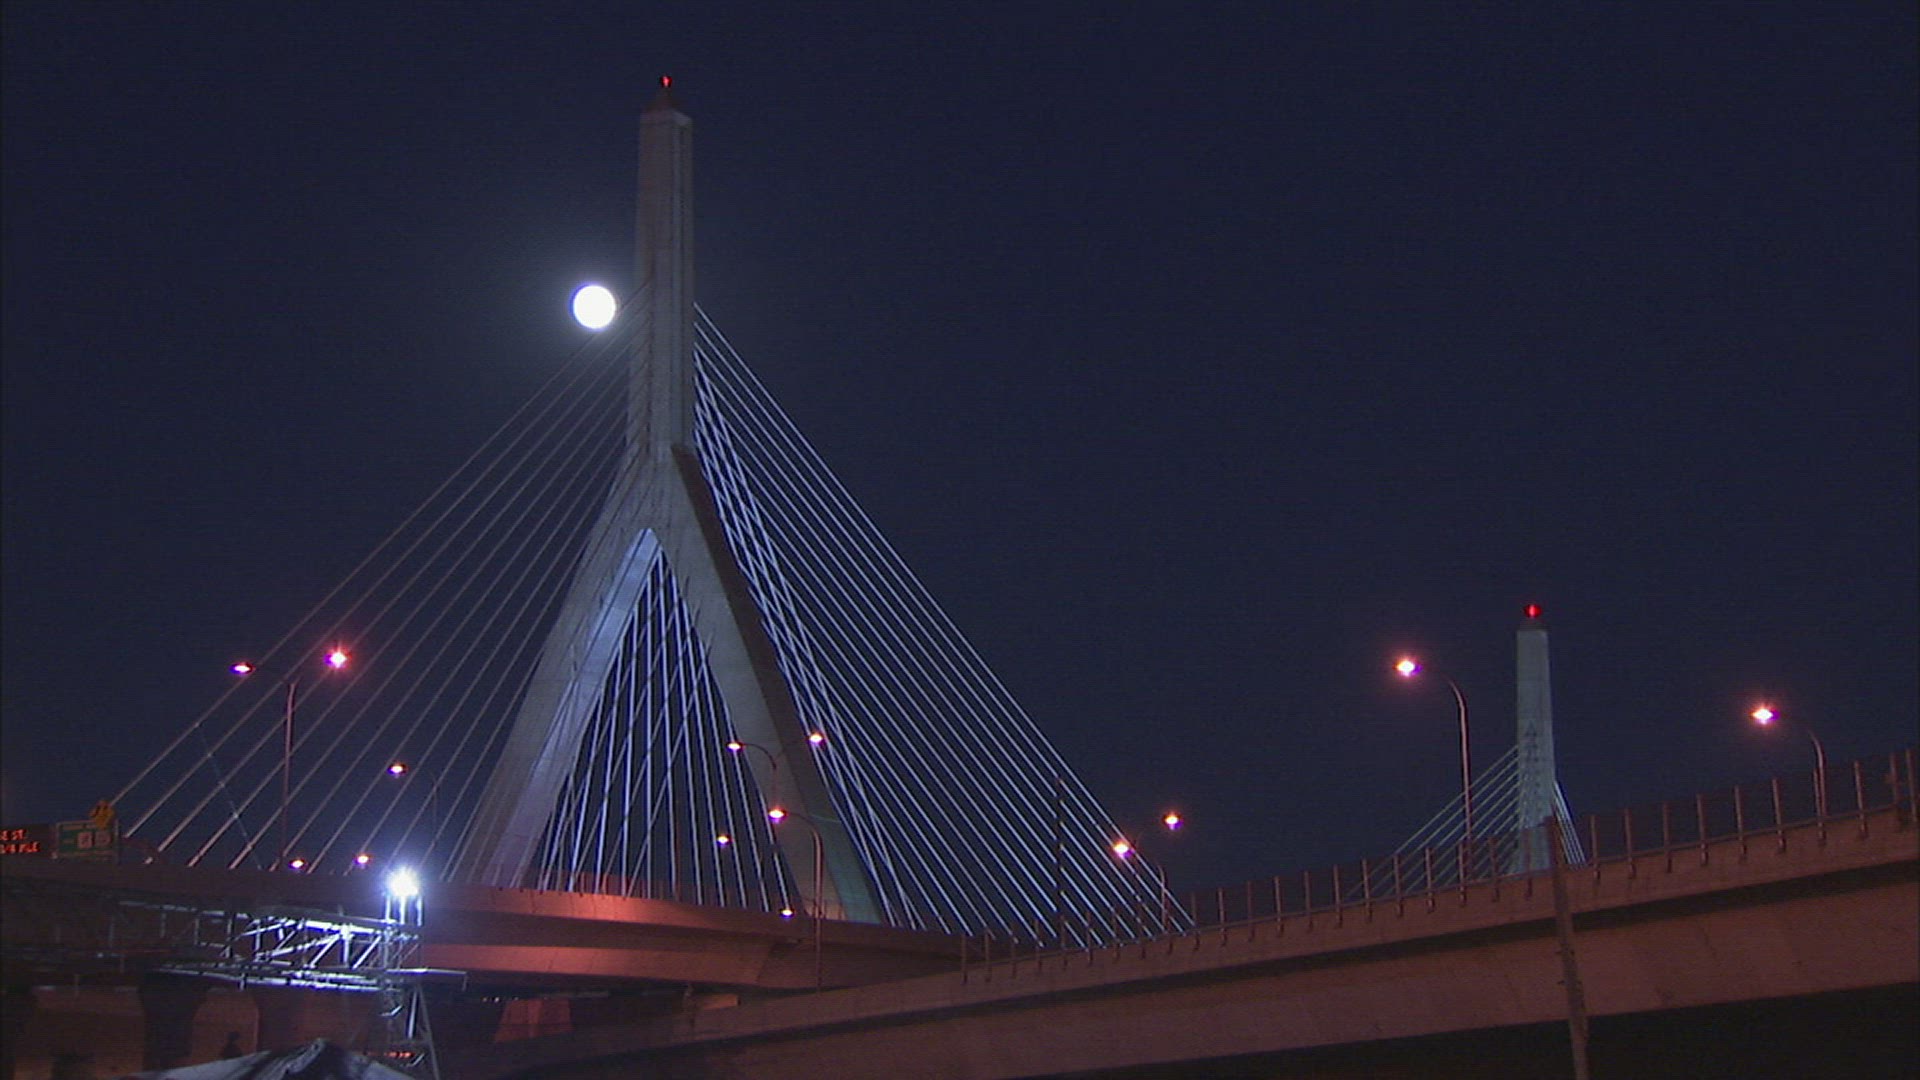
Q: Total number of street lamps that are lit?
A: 14